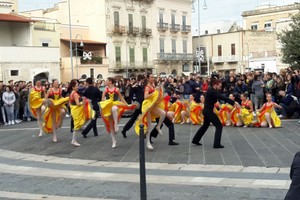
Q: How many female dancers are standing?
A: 5